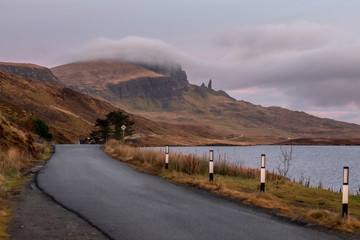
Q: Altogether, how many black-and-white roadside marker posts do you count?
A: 4